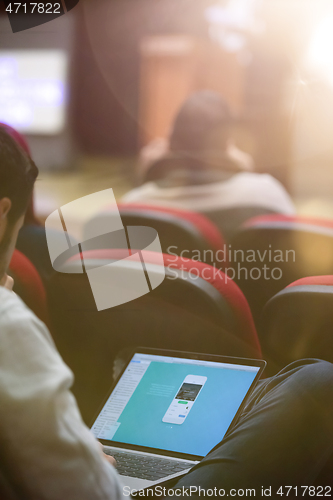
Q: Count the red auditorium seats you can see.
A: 5